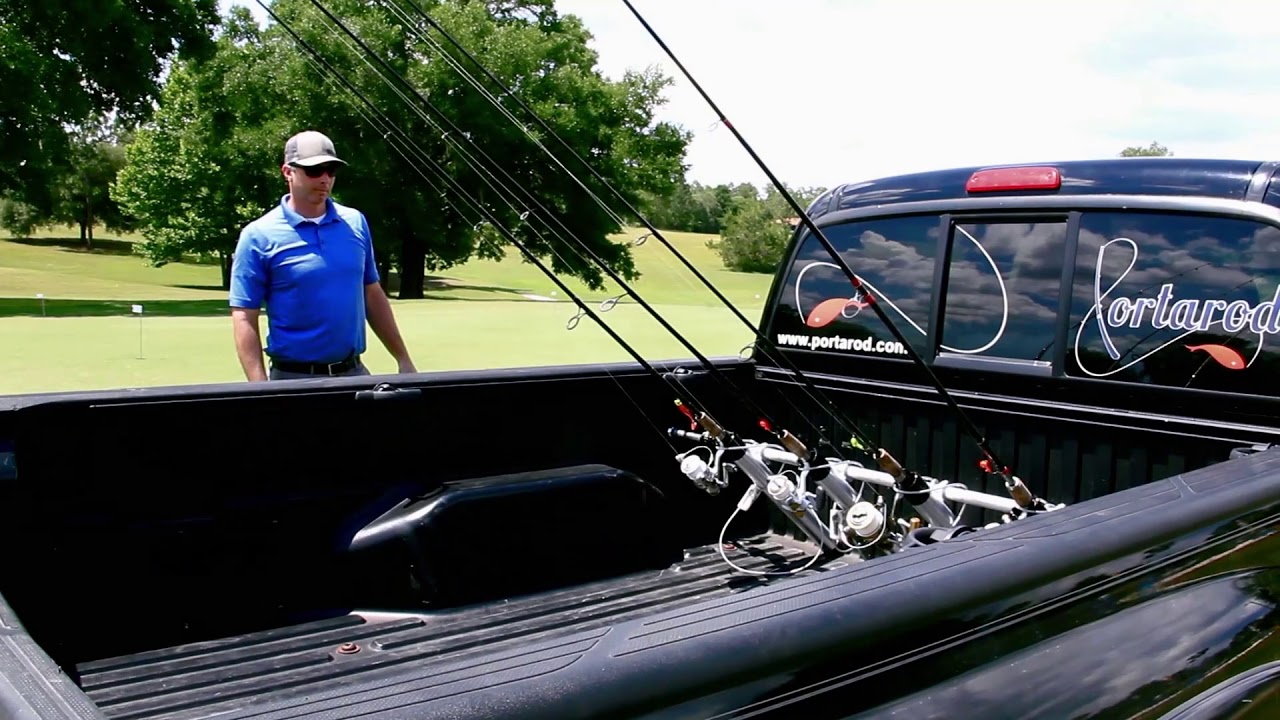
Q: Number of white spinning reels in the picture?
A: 3